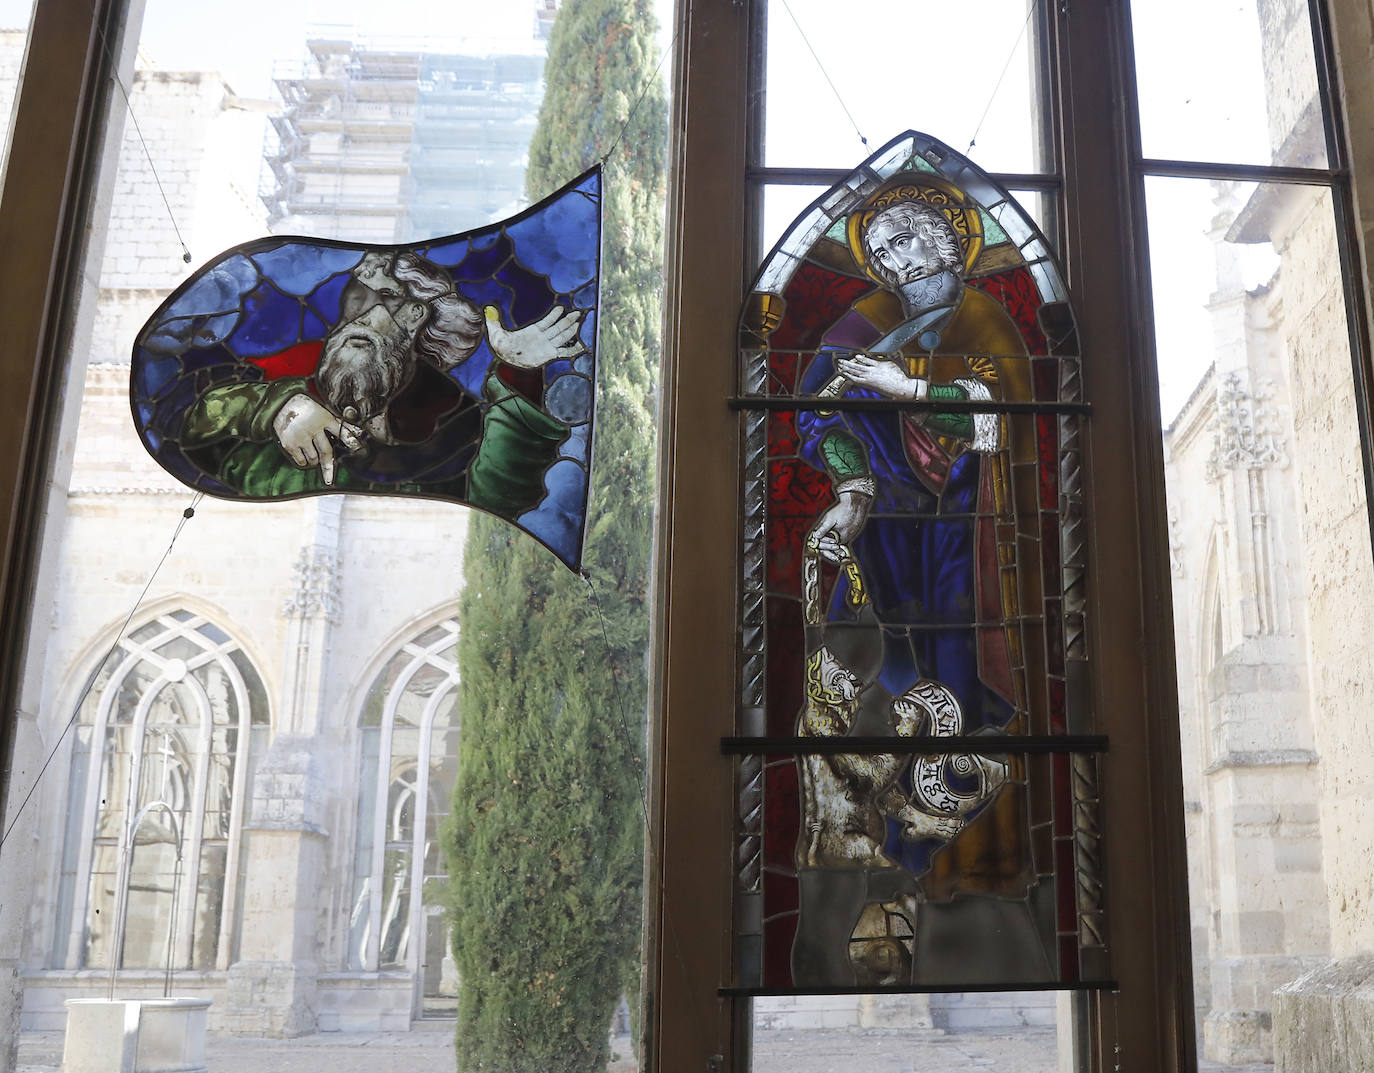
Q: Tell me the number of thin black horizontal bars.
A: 3